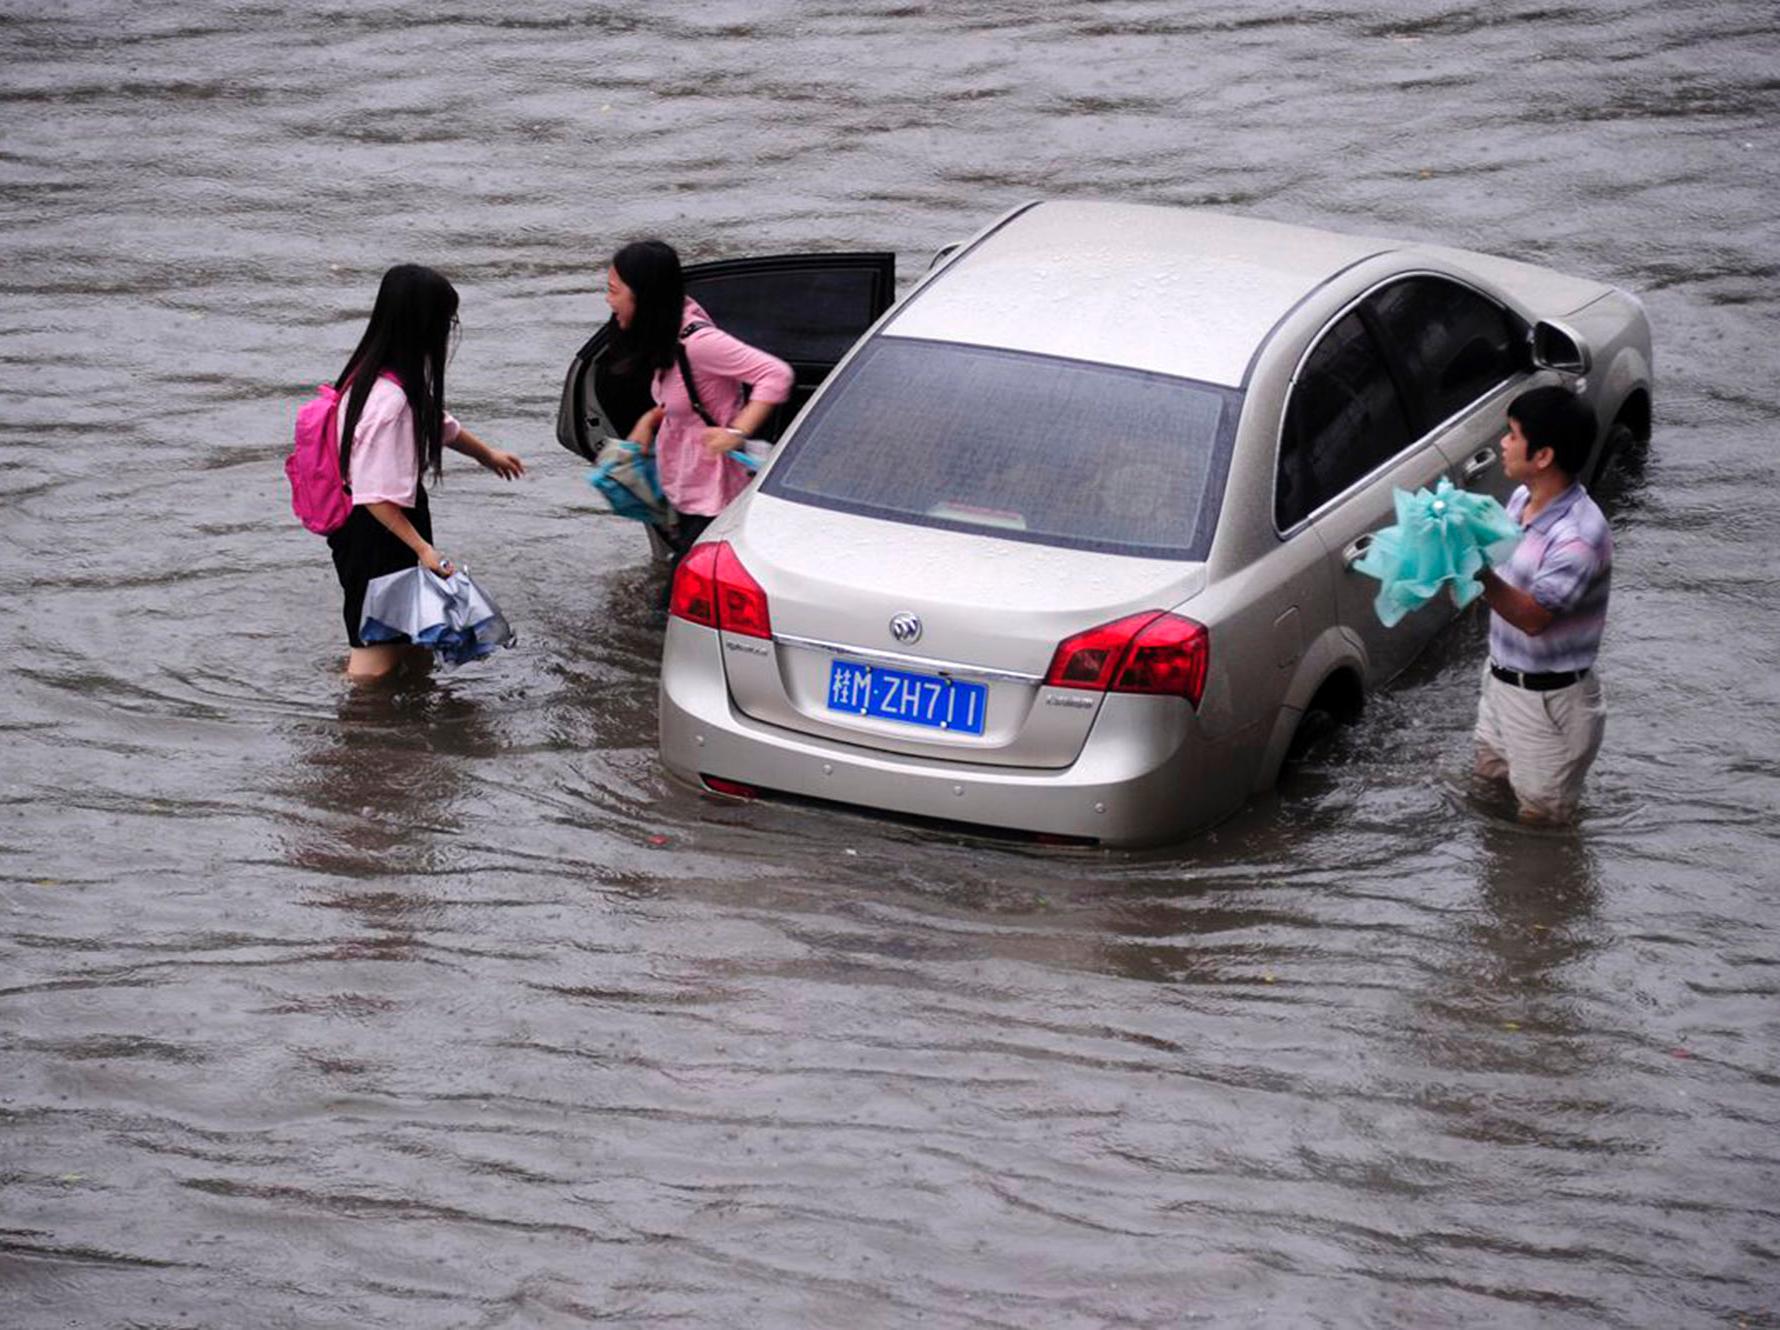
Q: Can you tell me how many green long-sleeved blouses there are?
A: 0